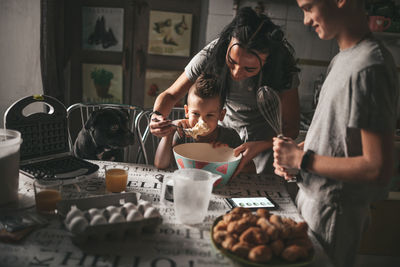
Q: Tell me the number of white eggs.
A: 10